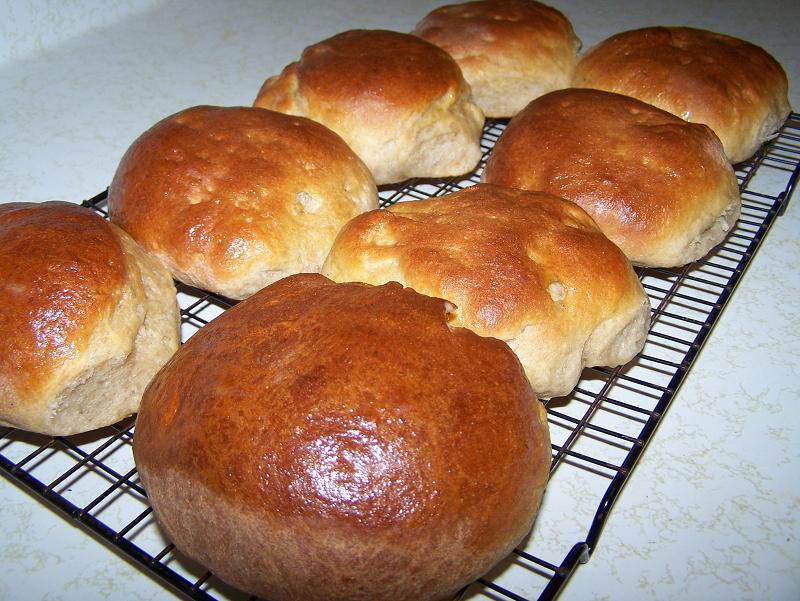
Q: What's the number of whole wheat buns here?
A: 8